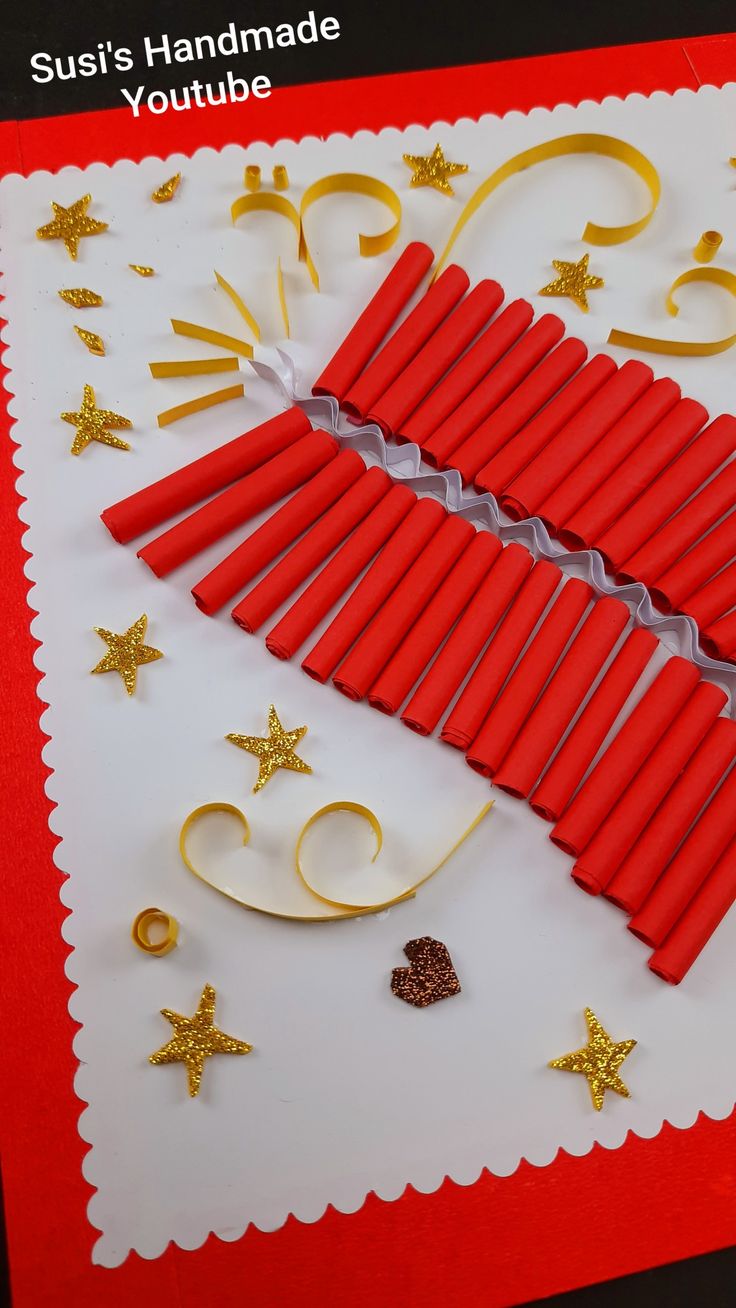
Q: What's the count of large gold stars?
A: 8